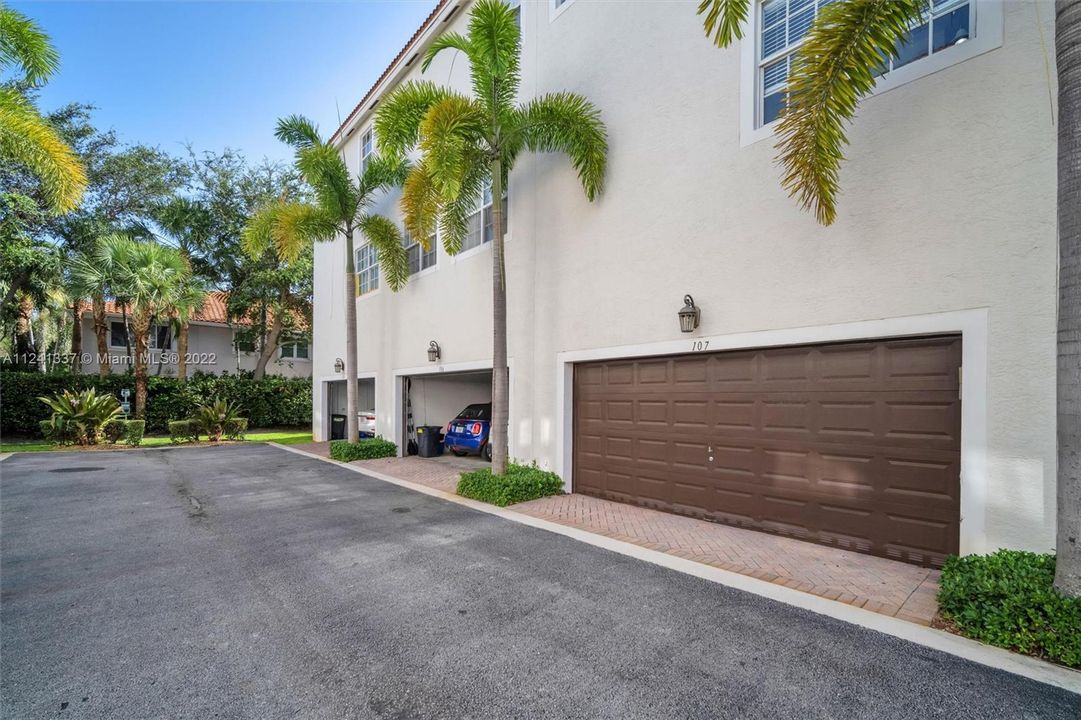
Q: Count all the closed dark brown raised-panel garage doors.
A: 1